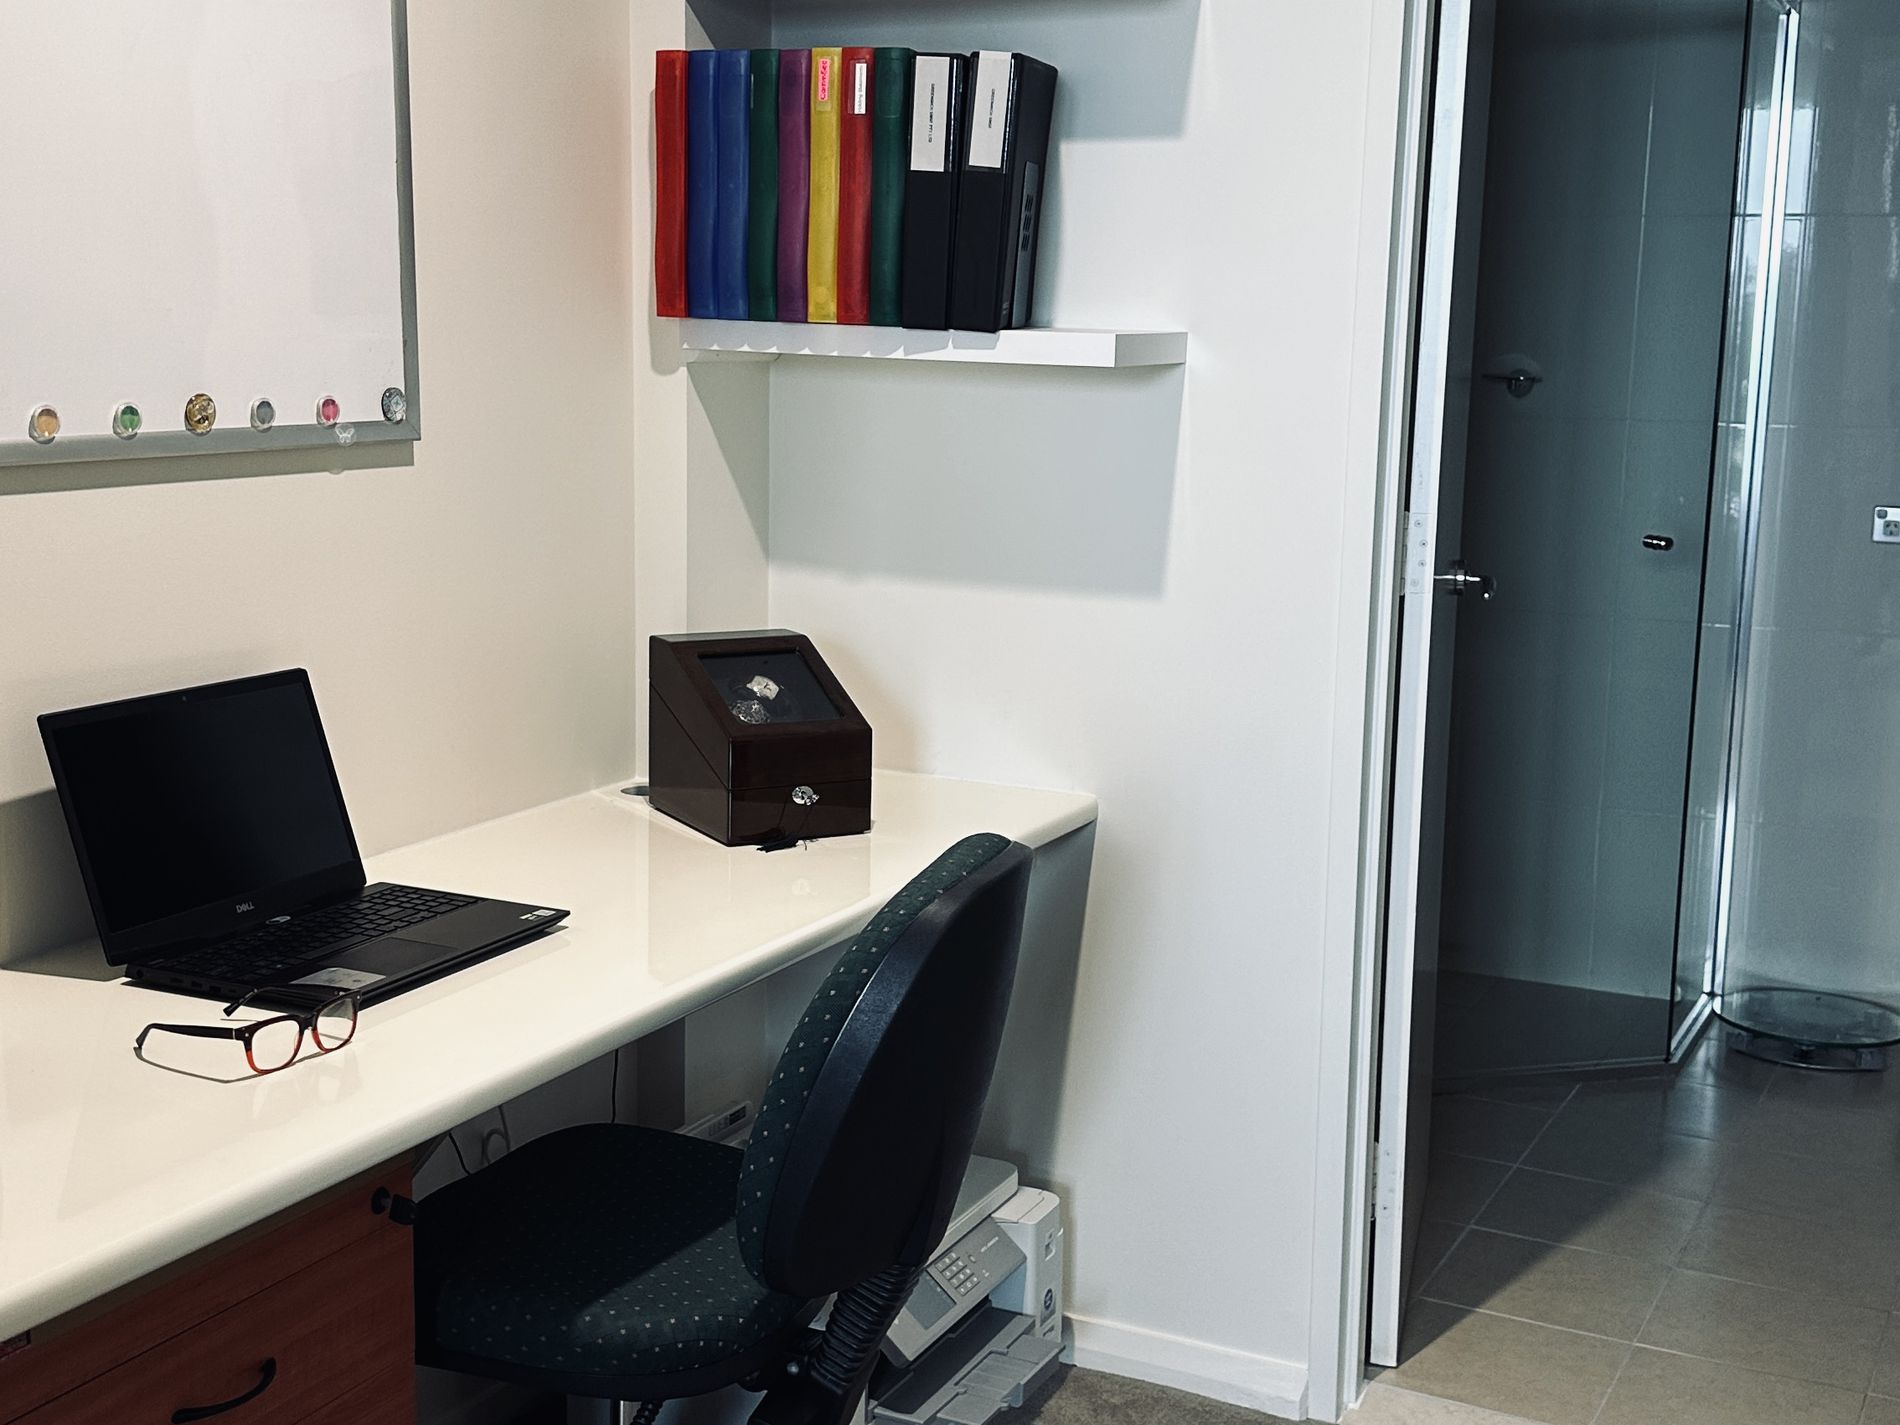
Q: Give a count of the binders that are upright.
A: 10